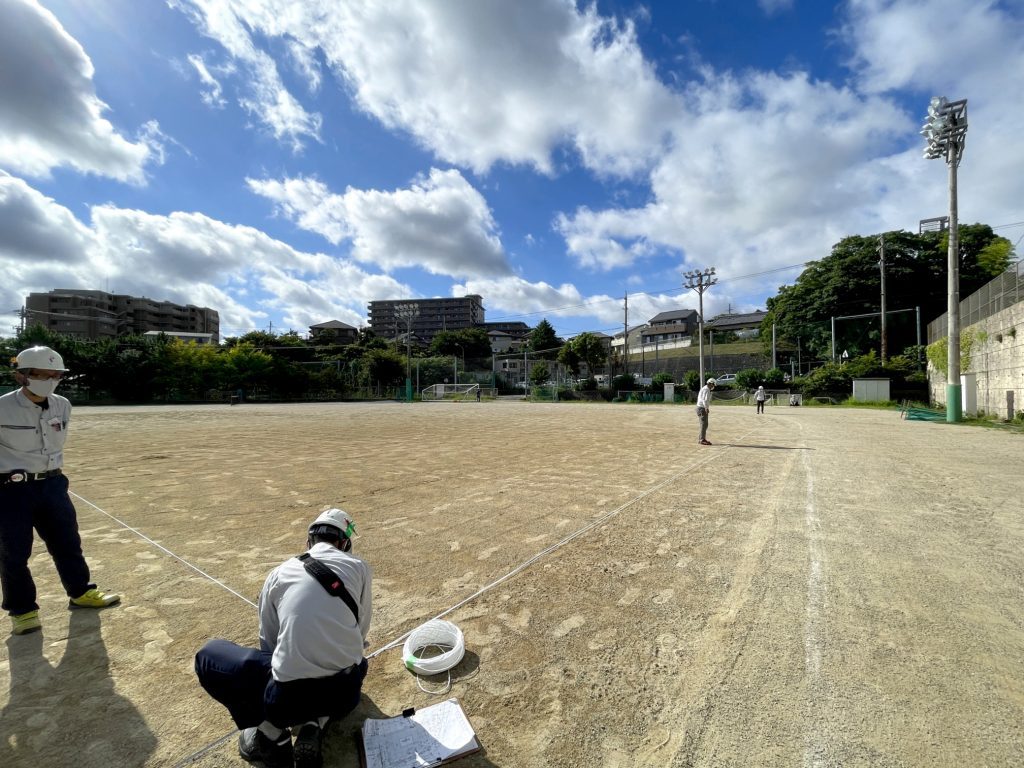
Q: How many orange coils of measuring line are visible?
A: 0